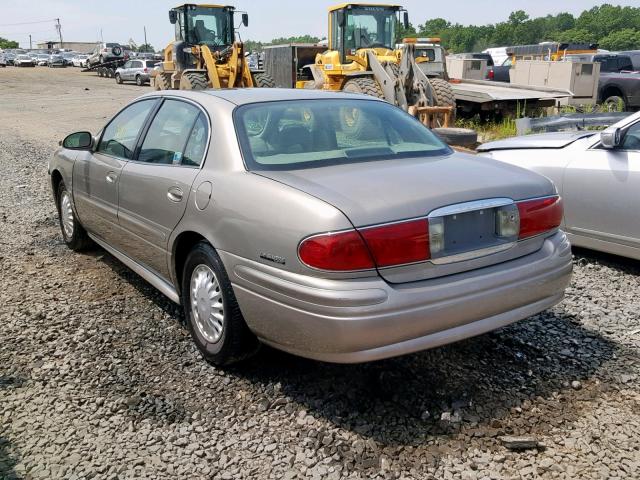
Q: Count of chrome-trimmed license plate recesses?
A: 1